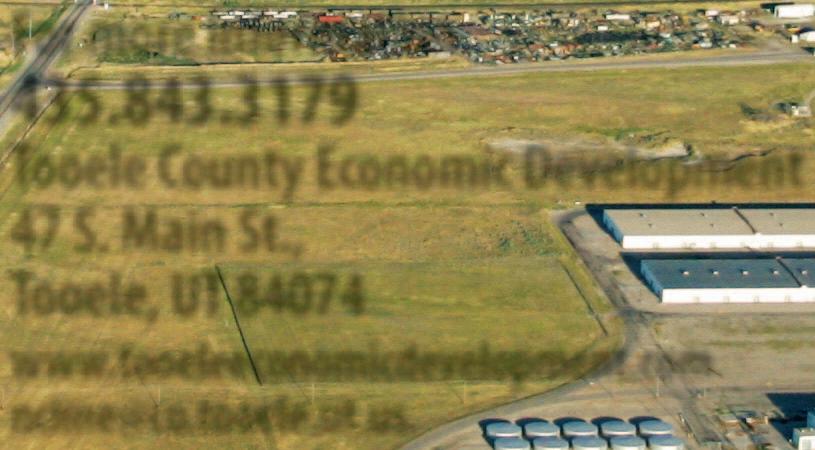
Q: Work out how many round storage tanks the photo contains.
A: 10